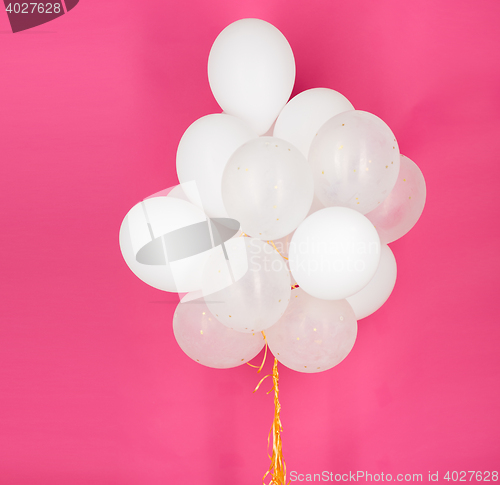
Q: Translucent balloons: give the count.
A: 6